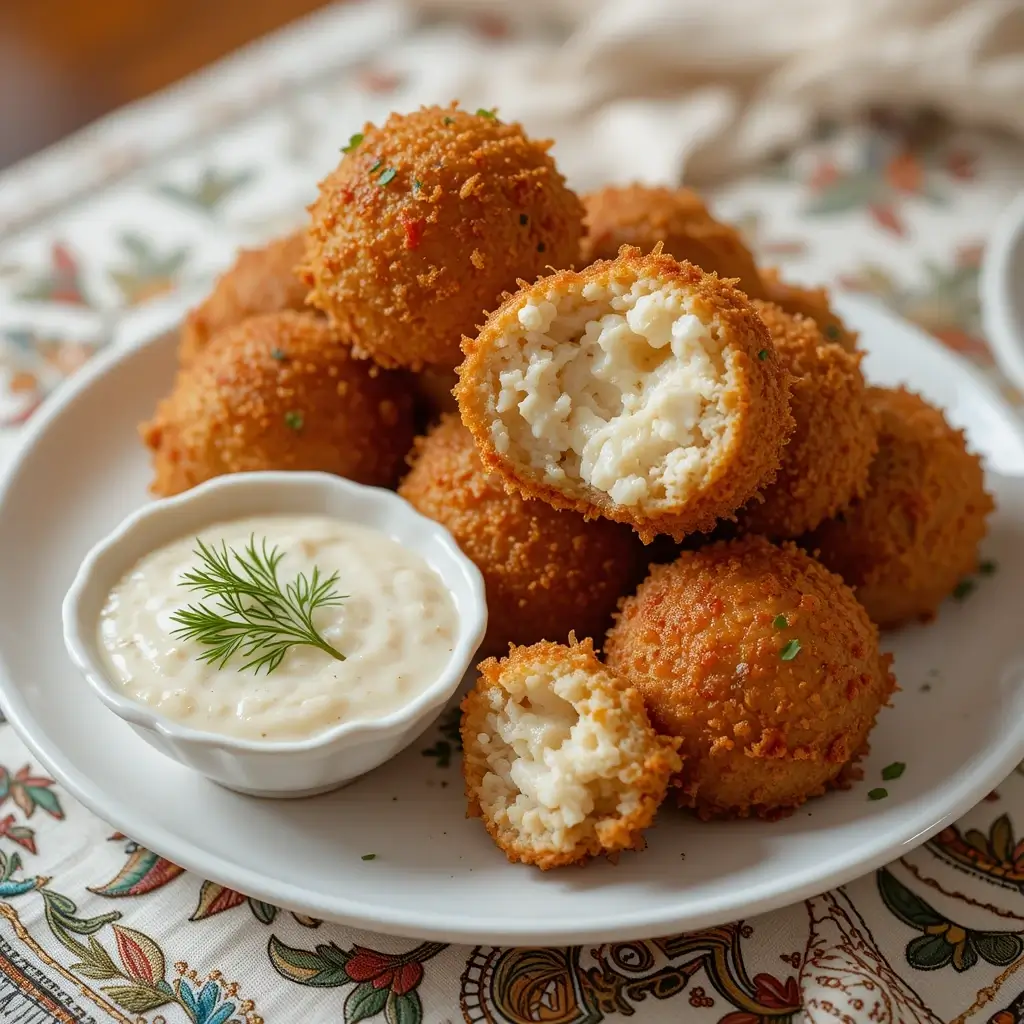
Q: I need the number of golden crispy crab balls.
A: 11